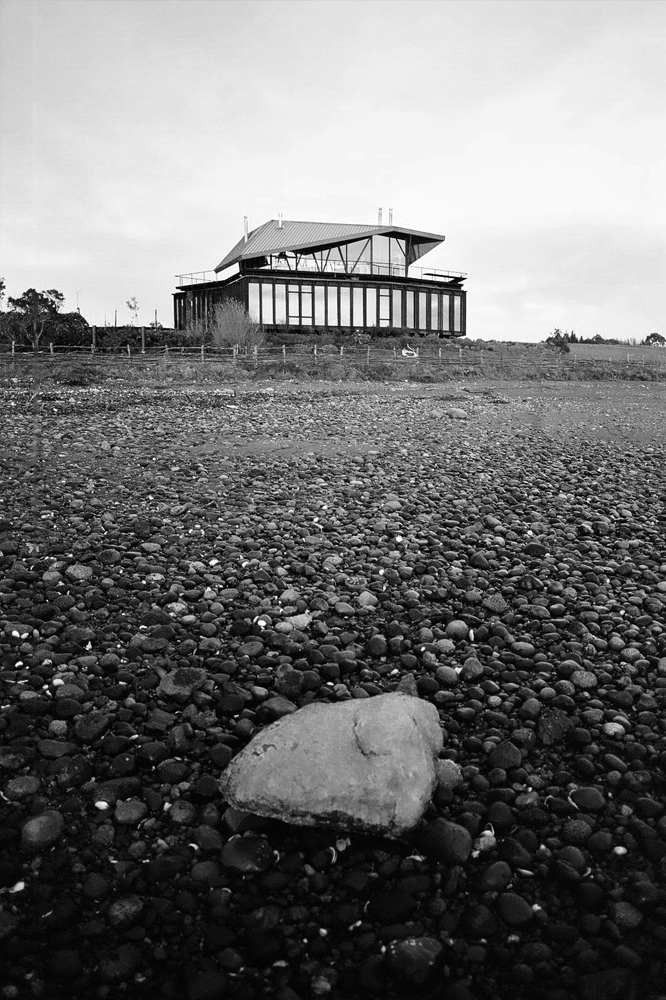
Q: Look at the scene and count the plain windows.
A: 14